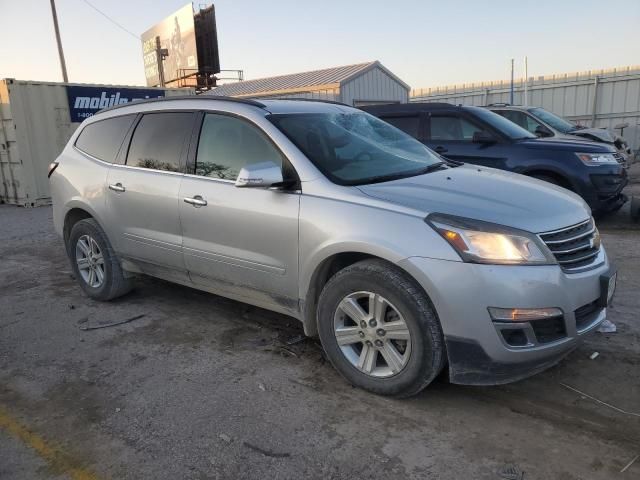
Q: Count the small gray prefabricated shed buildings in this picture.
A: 1